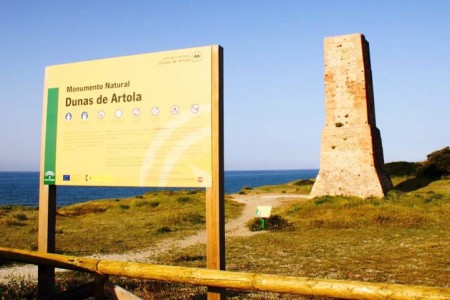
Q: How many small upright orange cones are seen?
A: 0